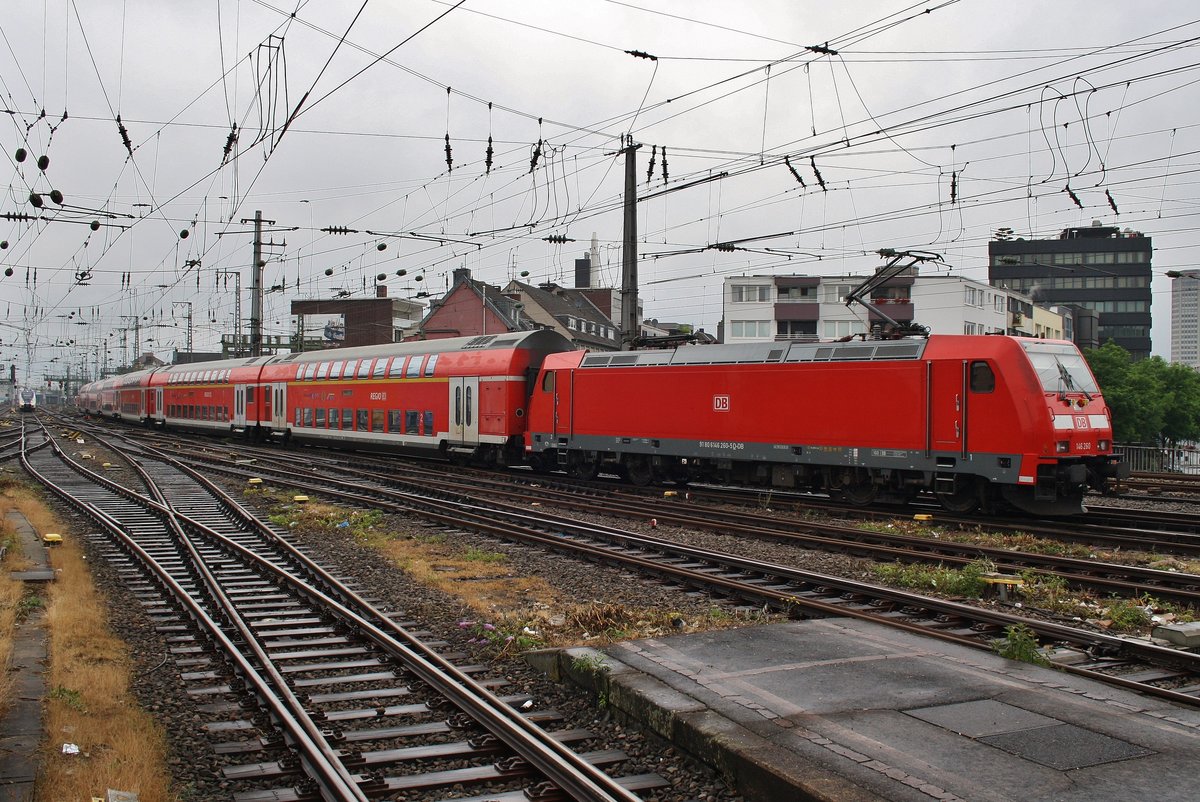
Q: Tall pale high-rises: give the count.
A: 1